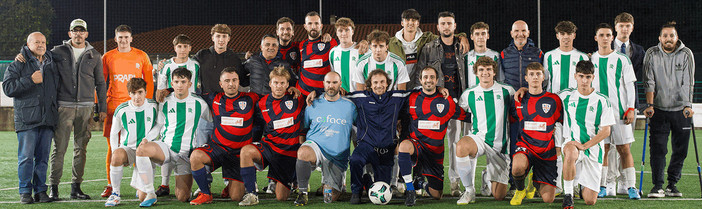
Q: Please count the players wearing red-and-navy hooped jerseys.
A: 6